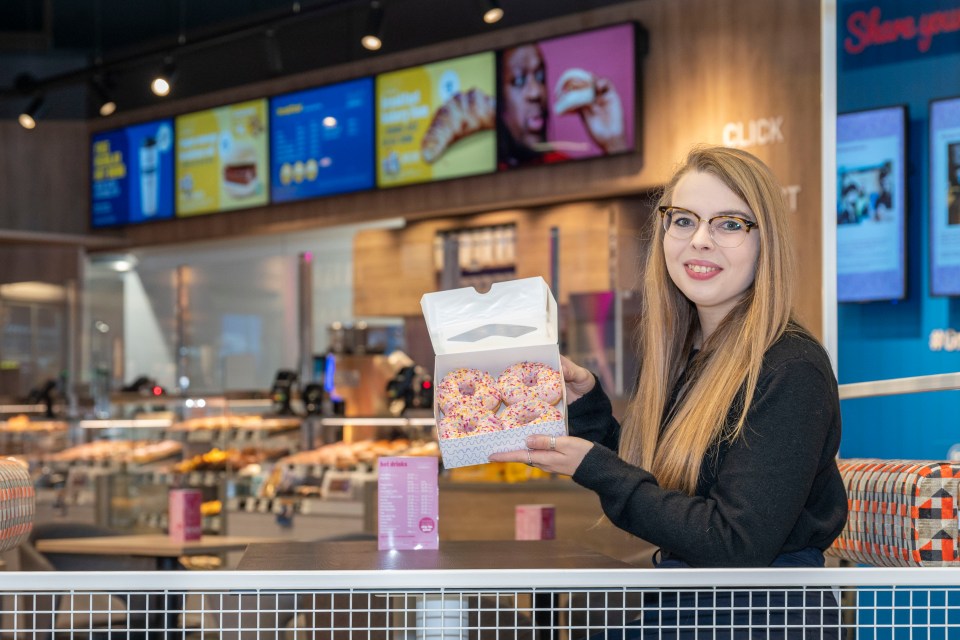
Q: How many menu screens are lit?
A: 5